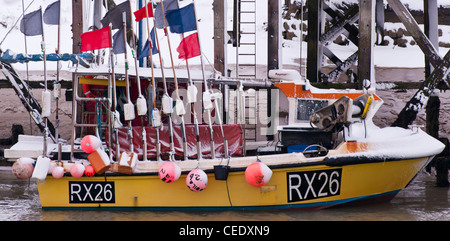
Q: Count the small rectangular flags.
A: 10